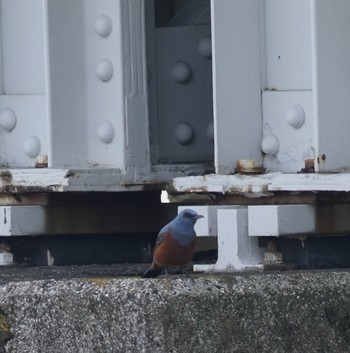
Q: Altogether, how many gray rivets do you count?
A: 11